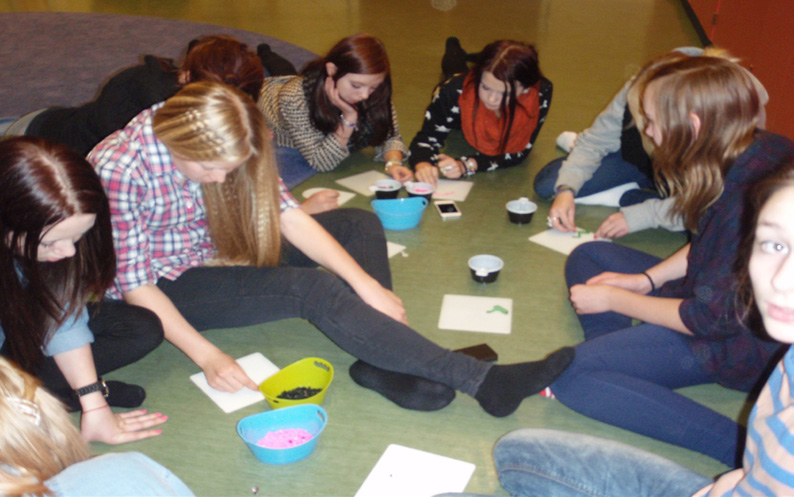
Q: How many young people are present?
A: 9